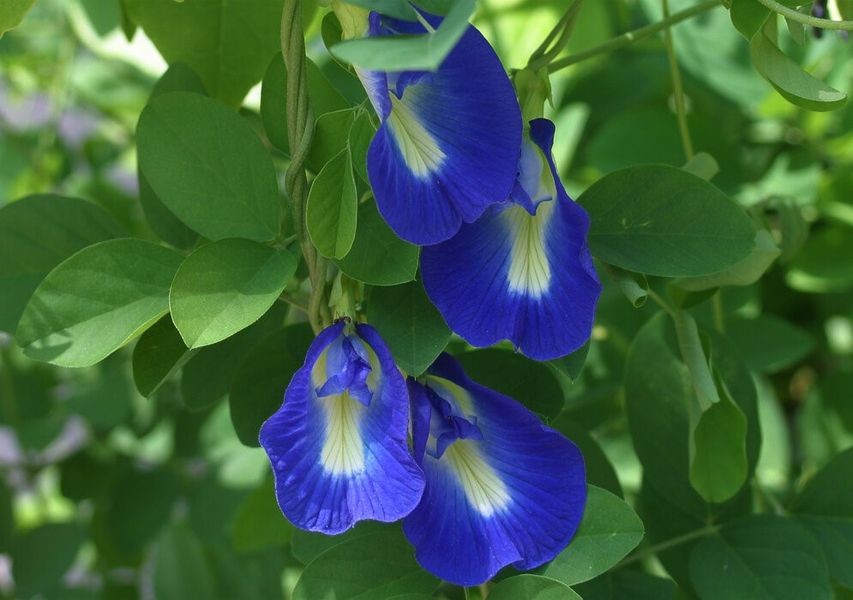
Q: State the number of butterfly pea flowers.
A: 4